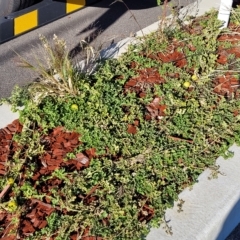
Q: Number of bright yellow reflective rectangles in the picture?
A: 2